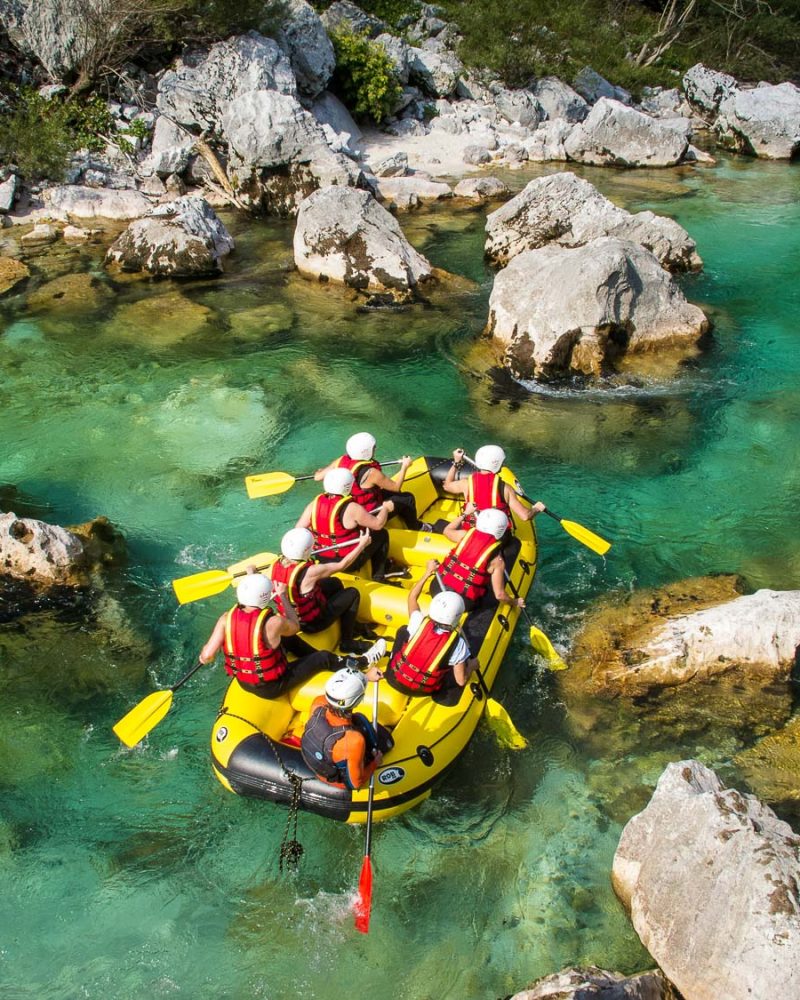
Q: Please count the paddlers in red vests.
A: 7